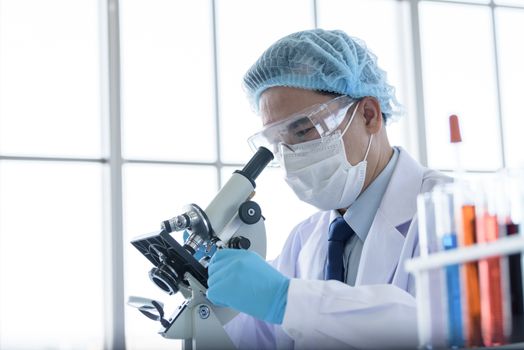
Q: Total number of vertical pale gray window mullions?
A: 5